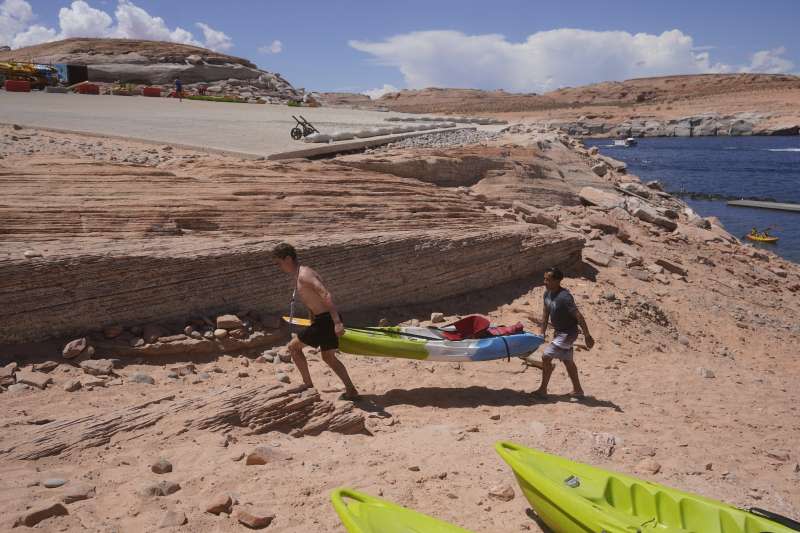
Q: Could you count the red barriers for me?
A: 3